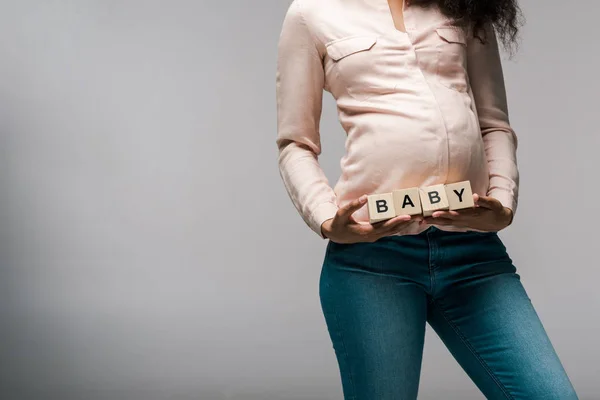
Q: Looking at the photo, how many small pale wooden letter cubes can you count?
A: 4